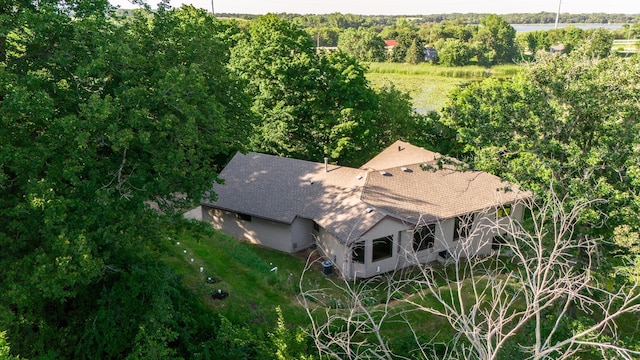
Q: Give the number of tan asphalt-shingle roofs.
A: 1